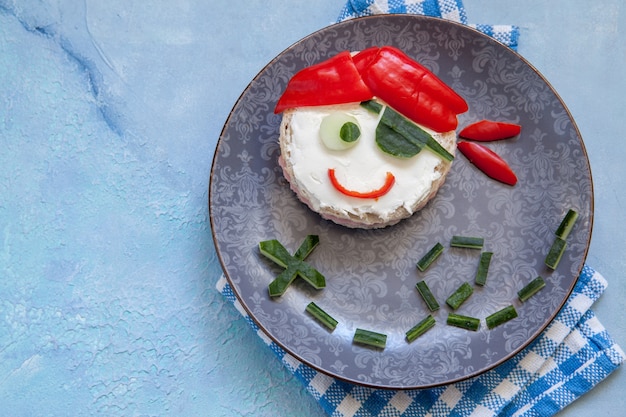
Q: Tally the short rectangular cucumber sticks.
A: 13